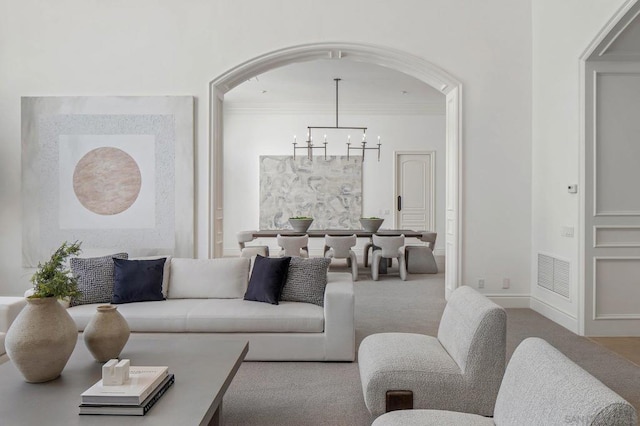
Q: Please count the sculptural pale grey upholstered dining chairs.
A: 5